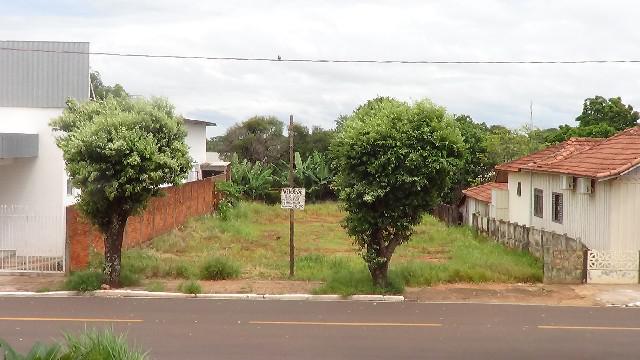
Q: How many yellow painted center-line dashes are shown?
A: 3